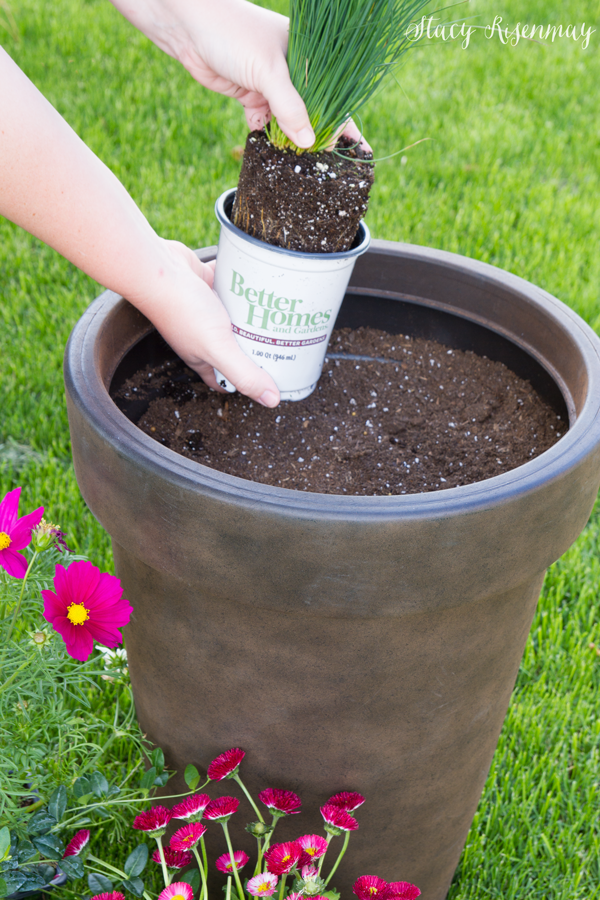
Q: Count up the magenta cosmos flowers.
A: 2